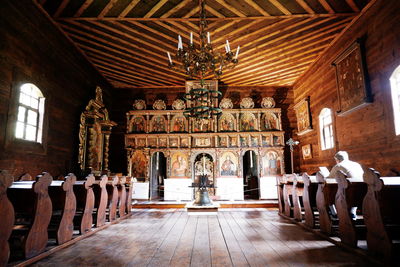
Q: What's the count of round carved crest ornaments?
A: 6